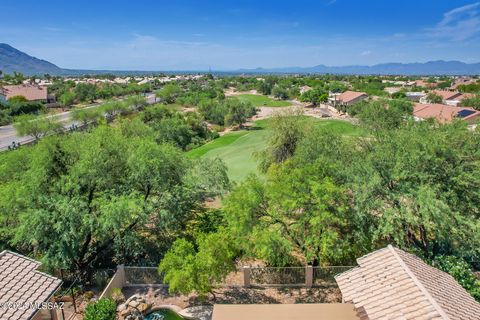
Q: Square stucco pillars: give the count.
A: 3